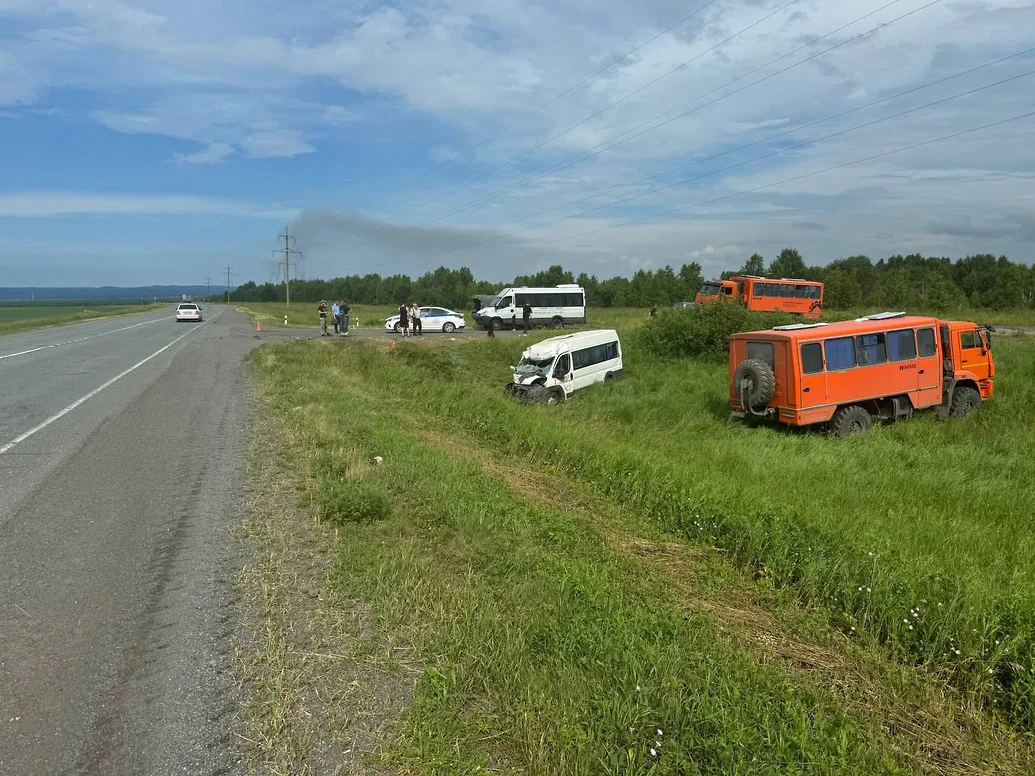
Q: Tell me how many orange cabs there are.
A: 2